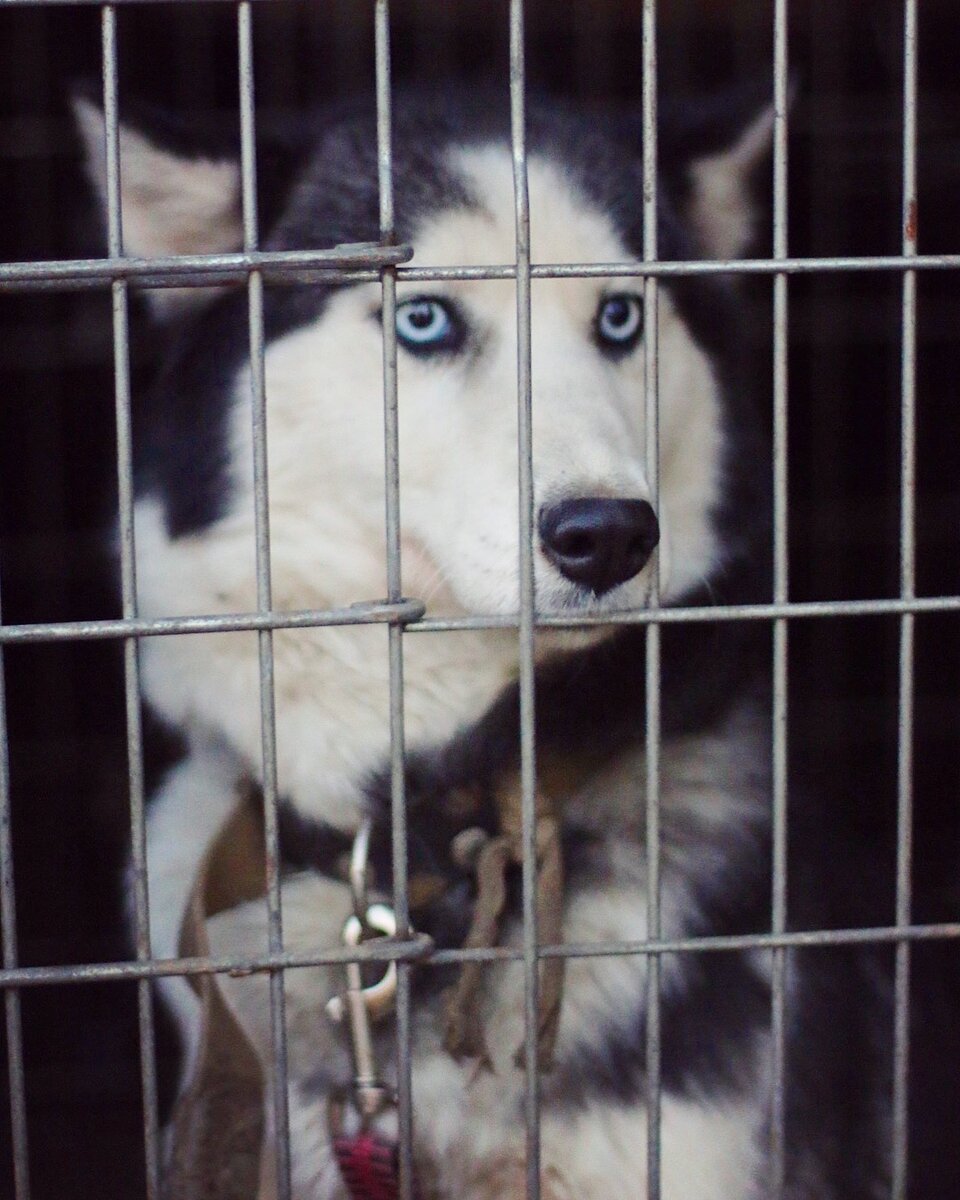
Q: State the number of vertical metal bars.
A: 8